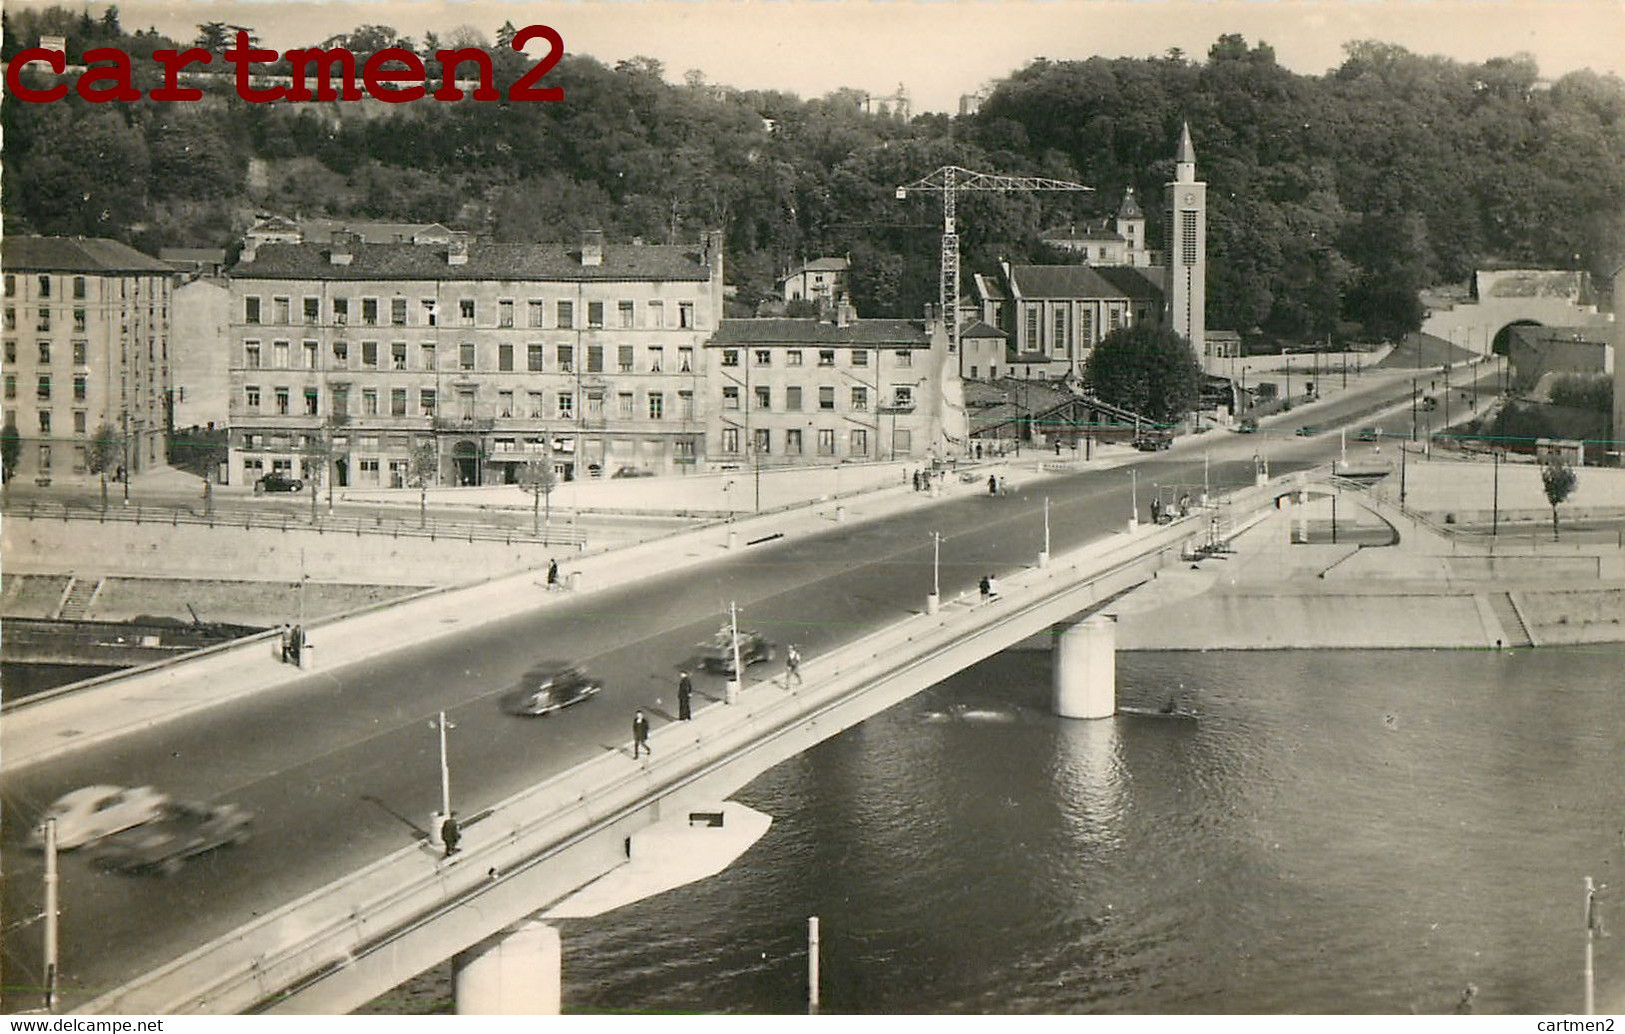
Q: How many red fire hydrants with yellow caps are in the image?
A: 0